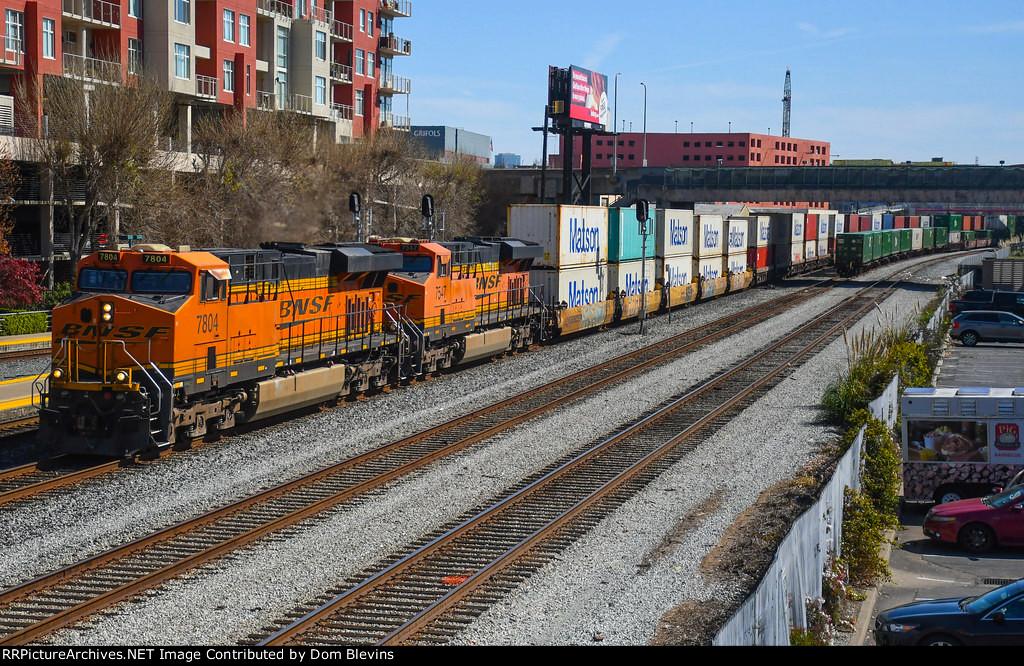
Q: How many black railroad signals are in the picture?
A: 3